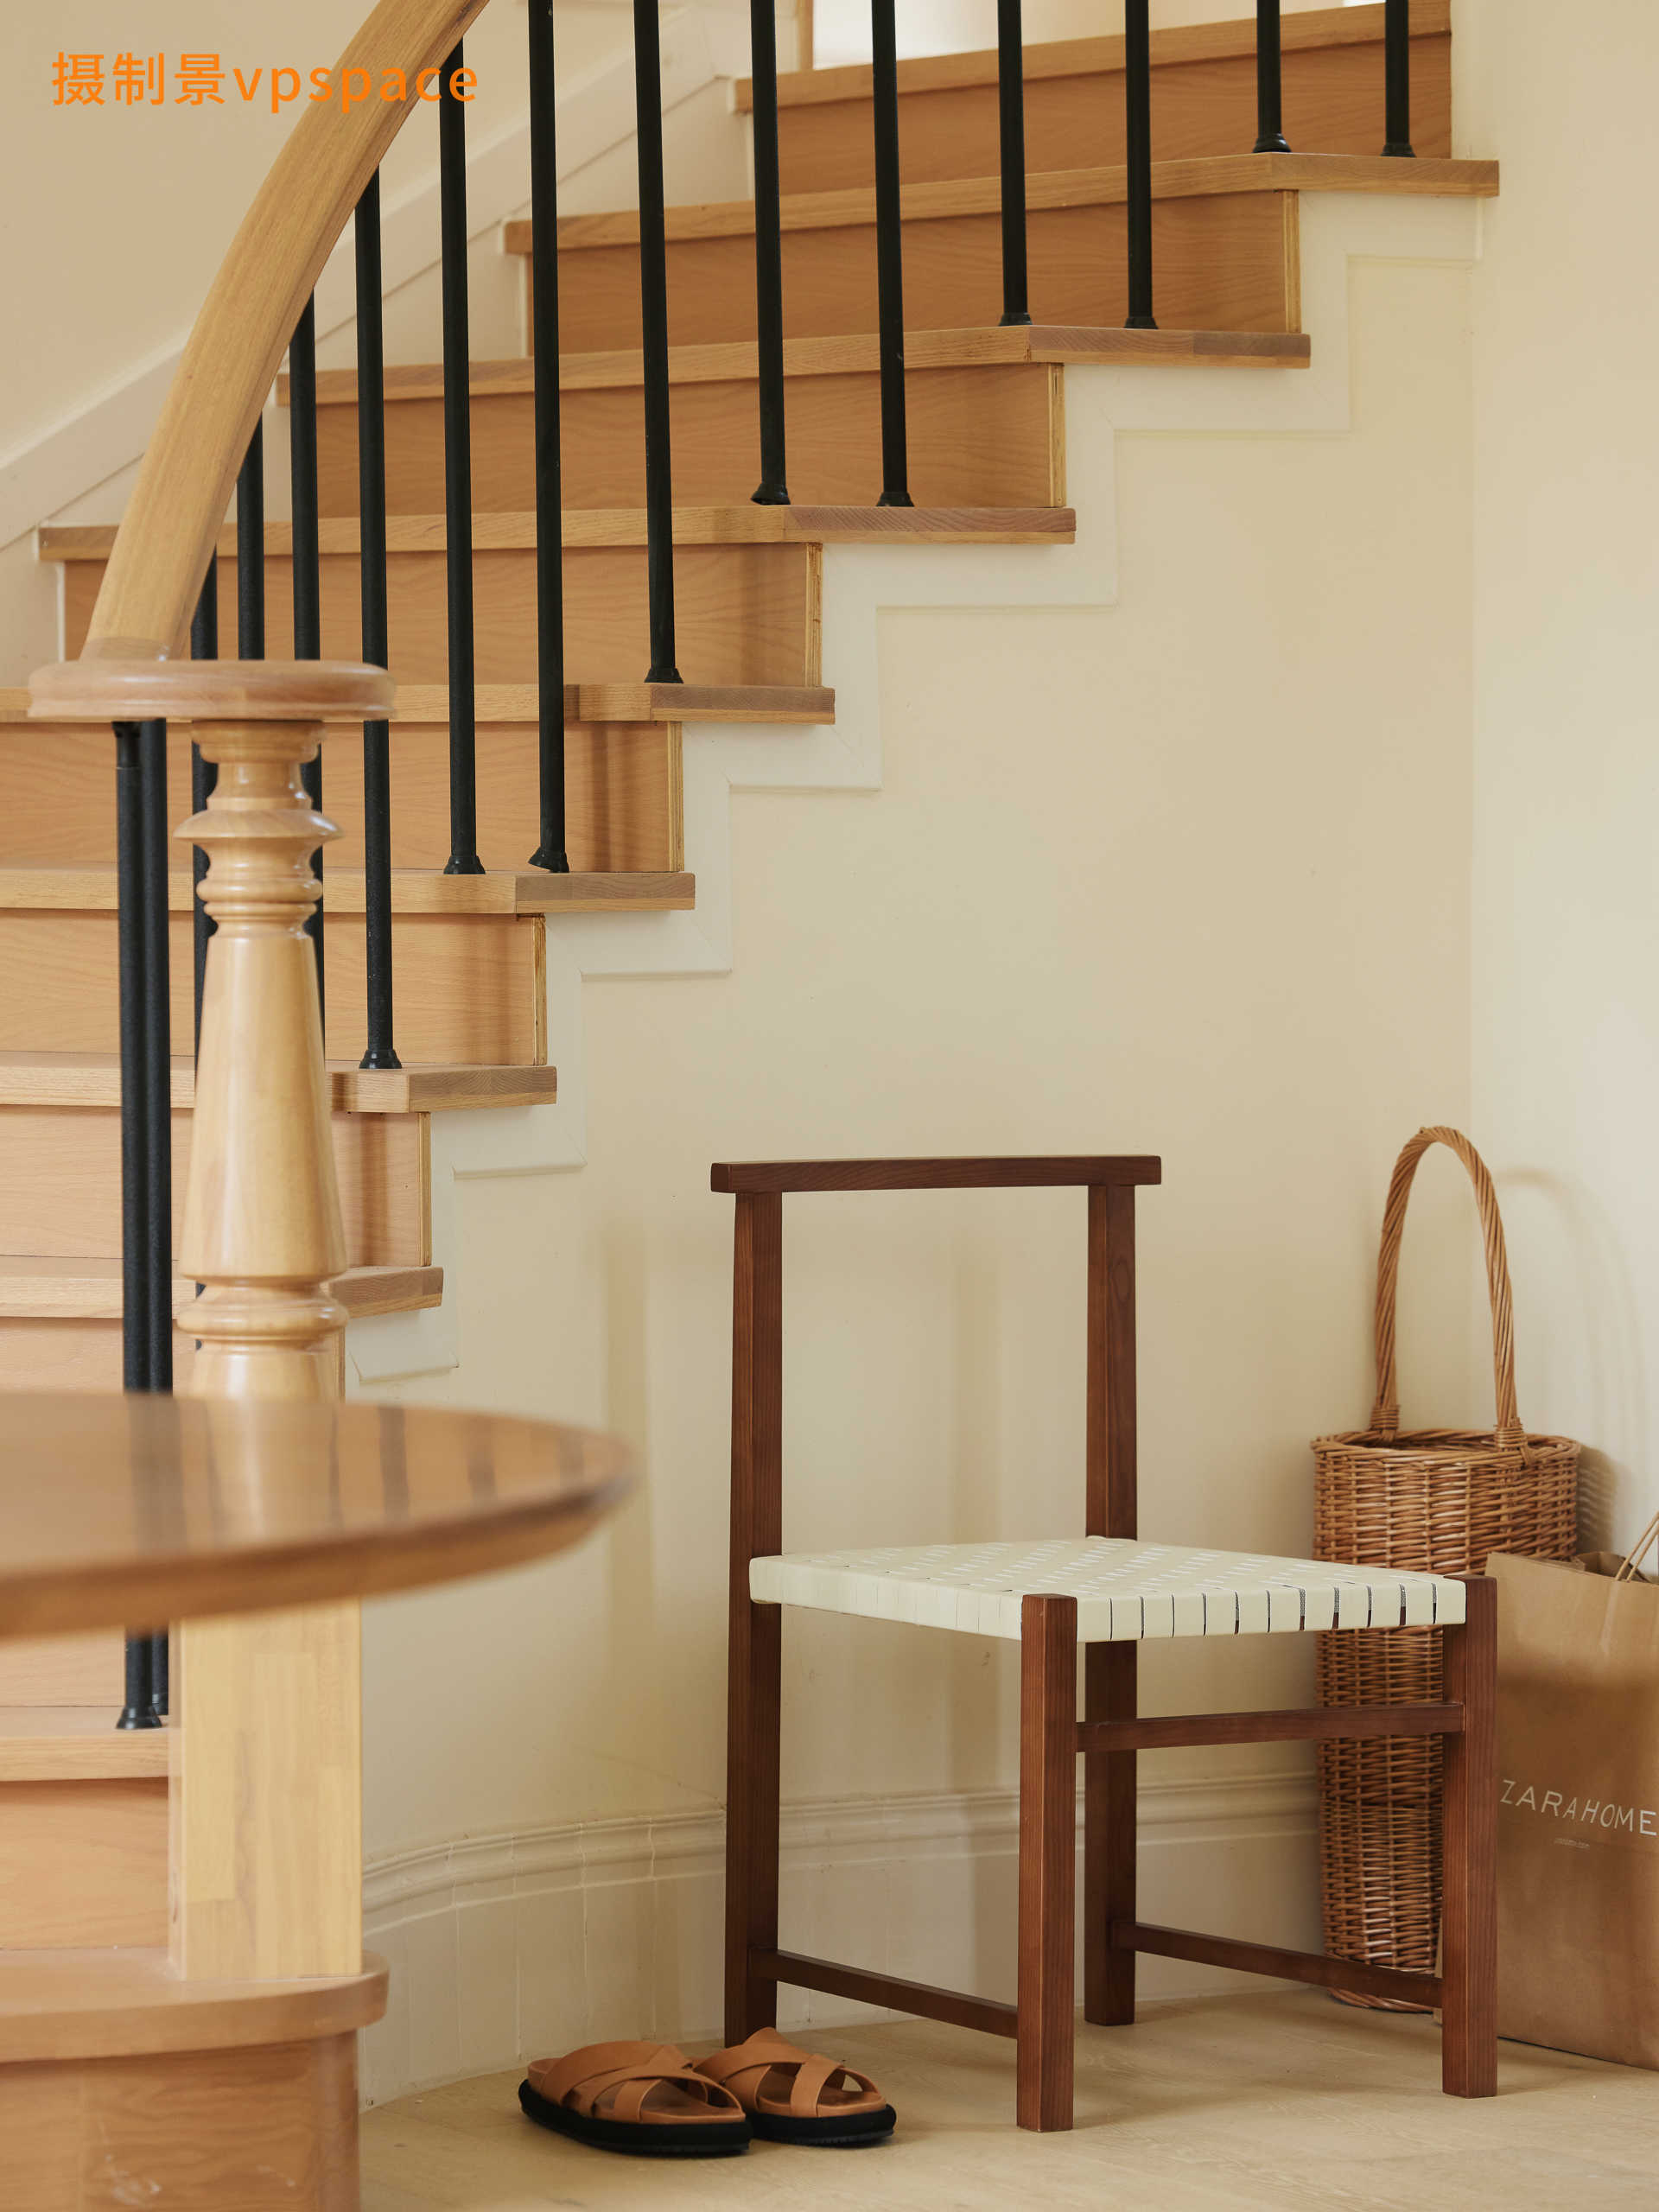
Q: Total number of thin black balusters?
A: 15